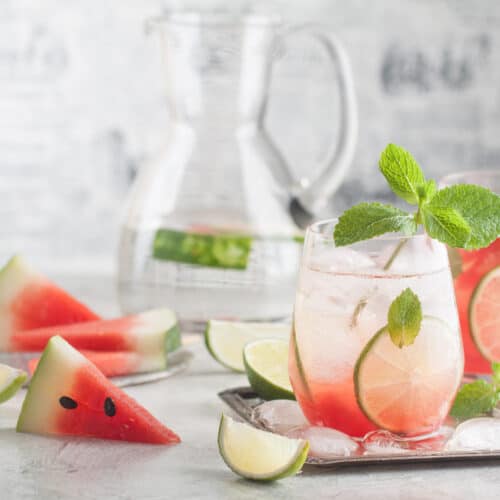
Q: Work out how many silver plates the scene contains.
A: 2